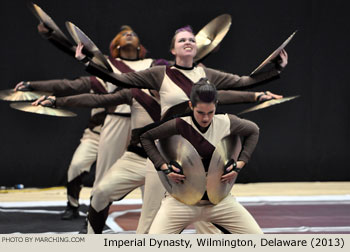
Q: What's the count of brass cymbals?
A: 9